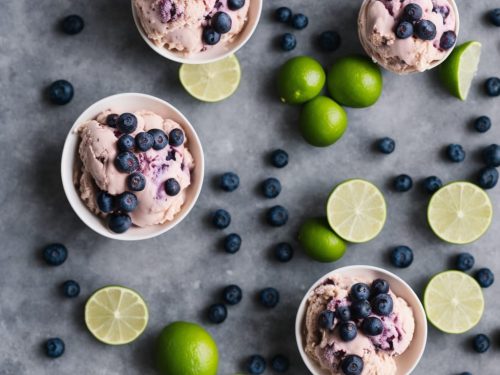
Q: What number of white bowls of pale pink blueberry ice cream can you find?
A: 4